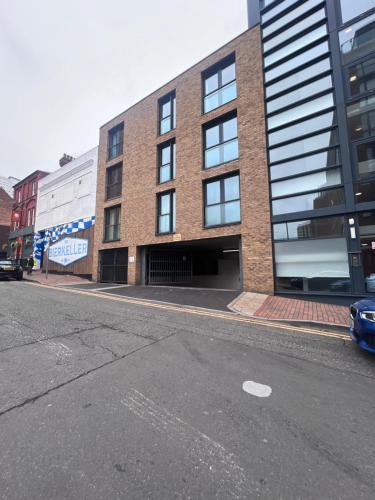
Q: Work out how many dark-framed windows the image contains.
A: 9